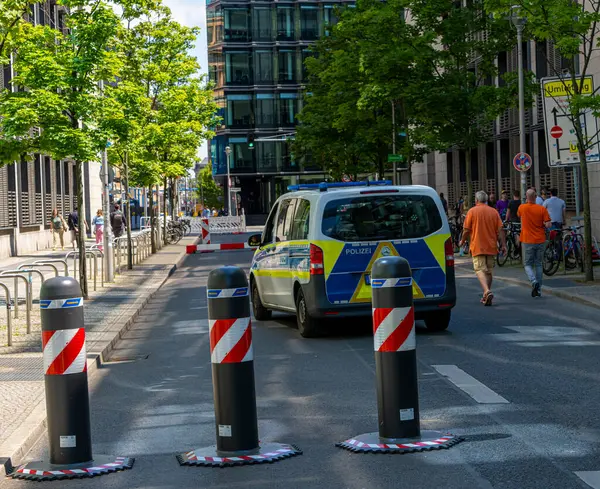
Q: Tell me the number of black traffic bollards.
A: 3